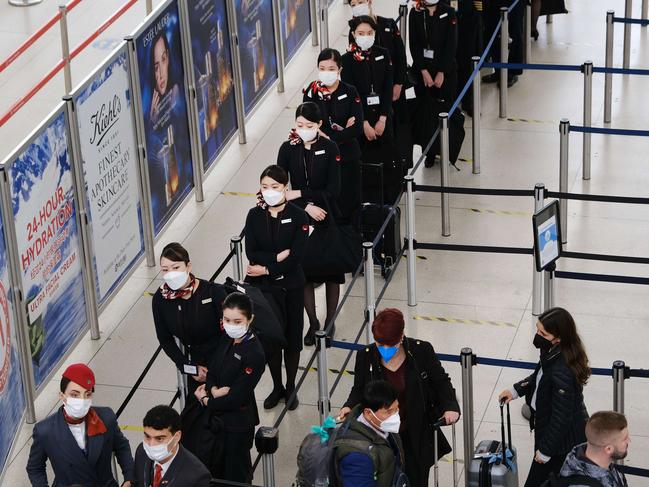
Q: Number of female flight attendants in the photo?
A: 9